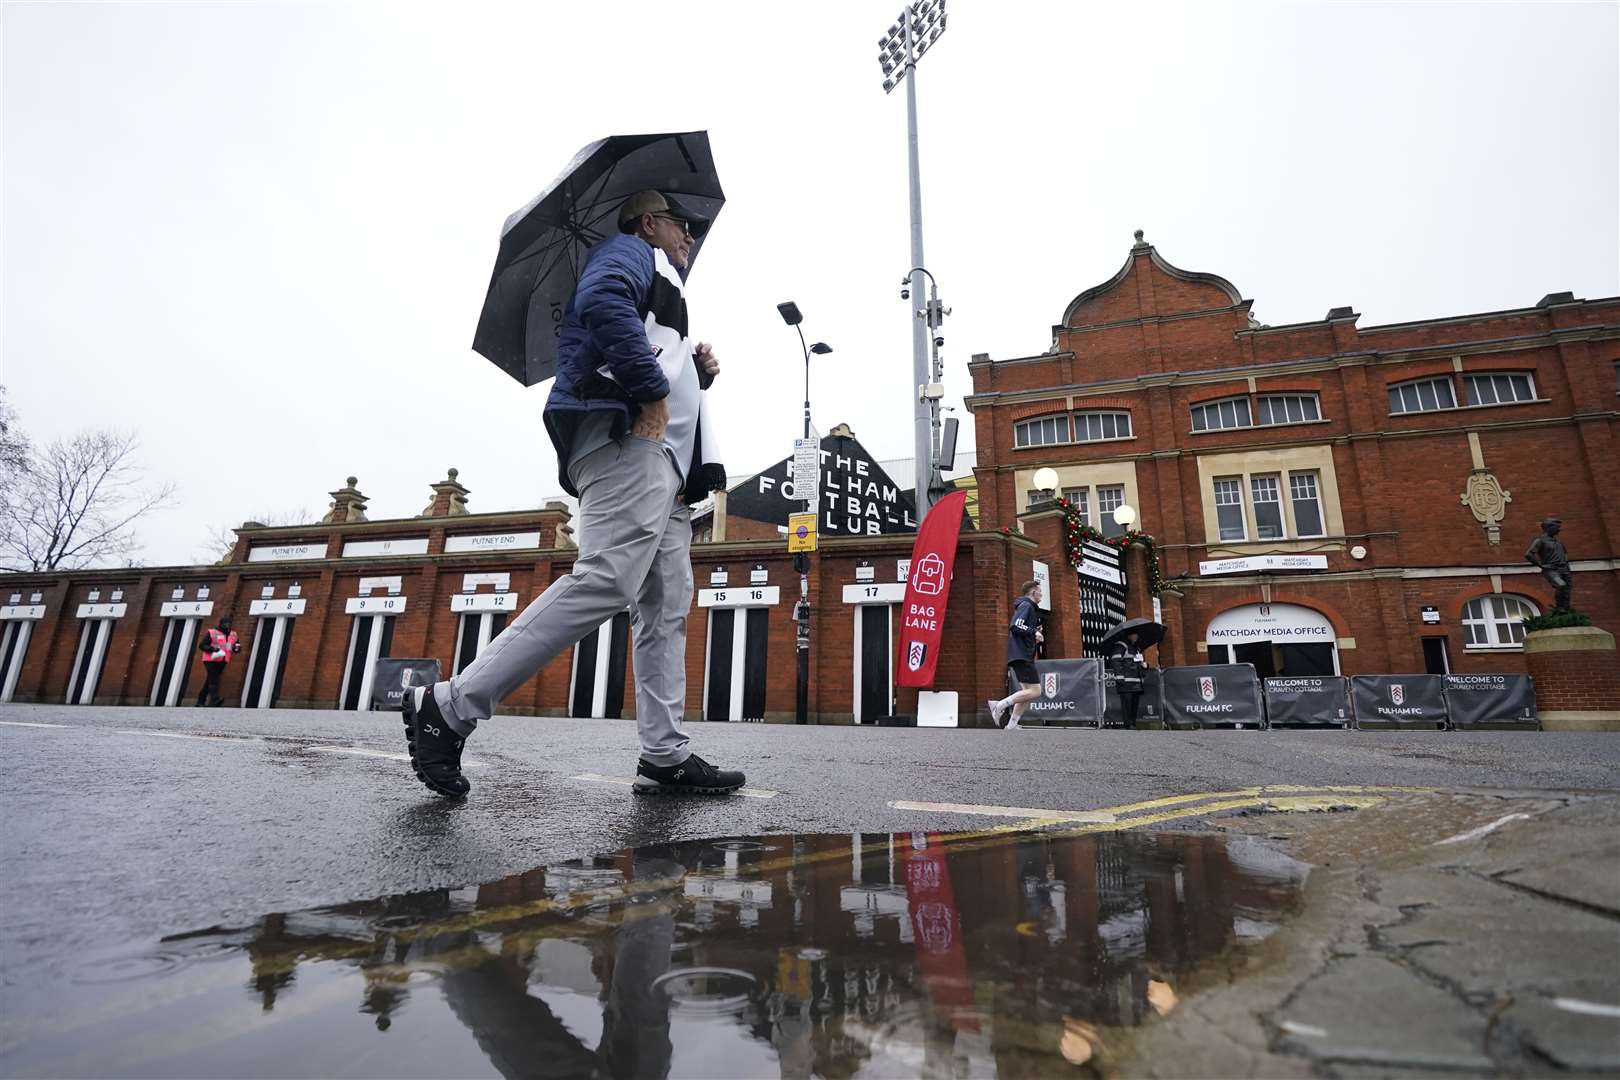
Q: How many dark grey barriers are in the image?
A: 7